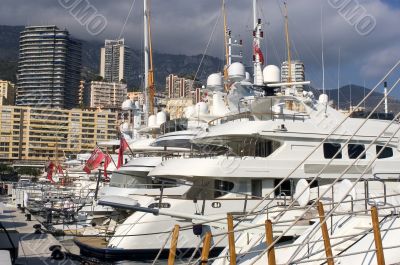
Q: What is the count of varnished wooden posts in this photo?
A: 6